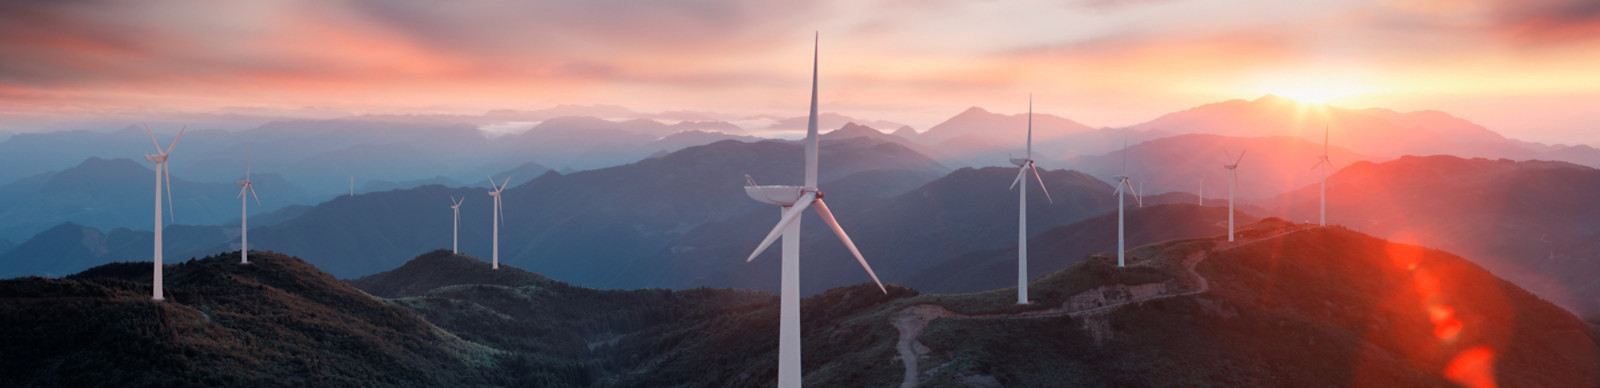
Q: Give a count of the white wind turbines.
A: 12